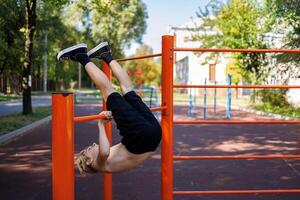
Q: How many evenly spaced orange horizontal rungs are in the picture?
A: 5